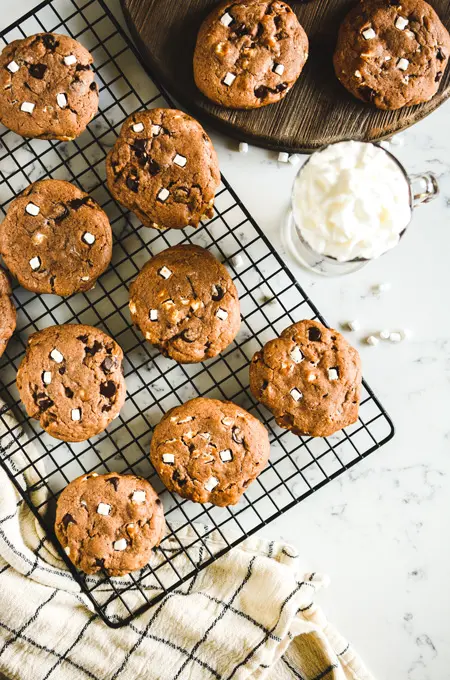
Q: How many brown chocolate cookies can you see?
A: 11